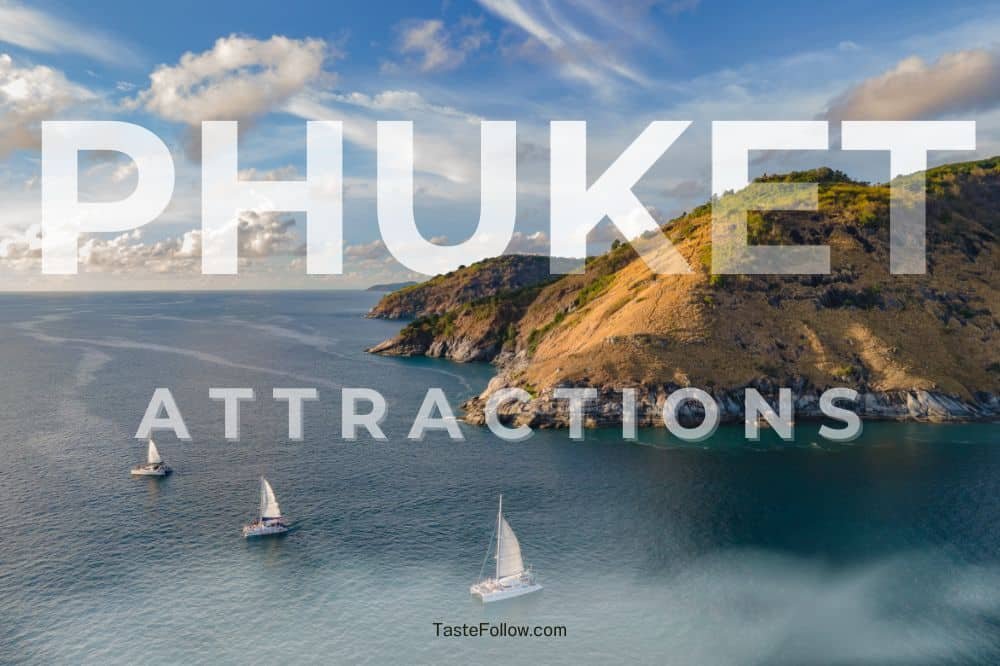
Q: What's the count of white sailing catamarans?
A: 3